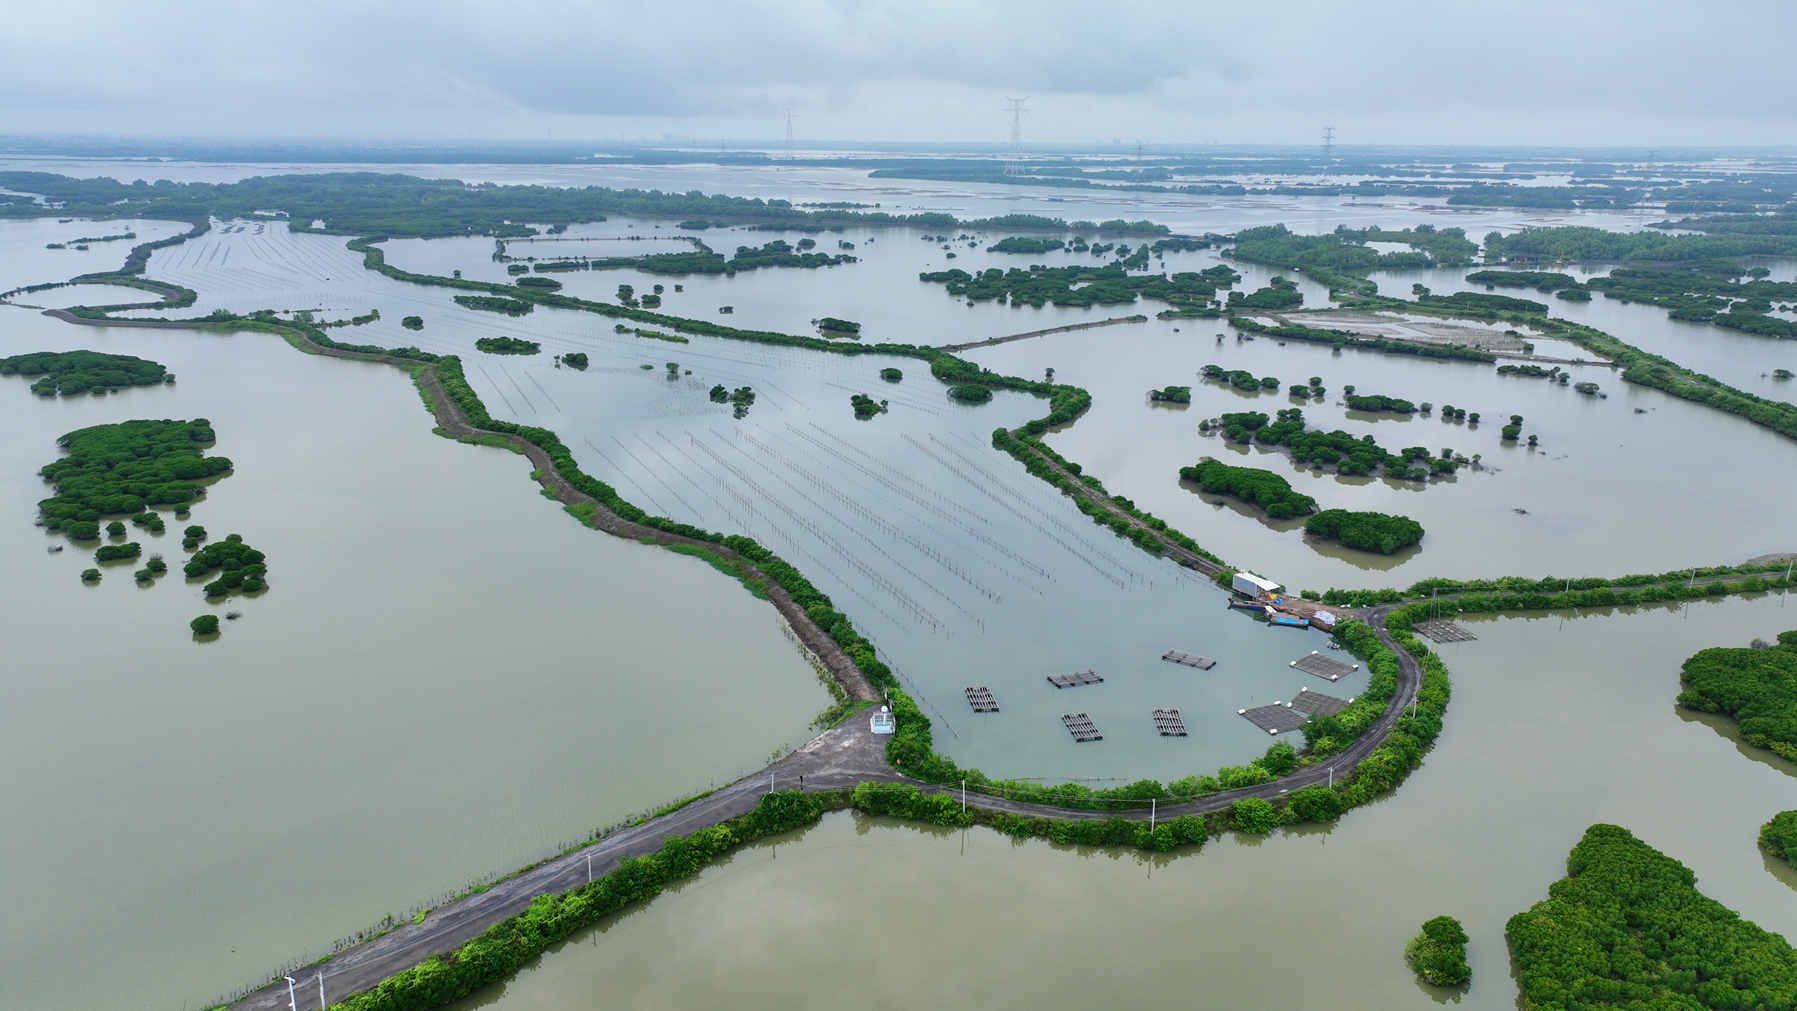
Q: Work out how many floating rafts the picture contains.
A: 9